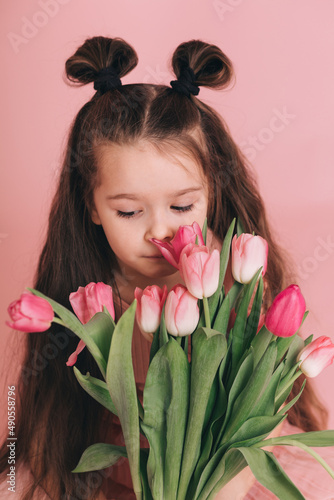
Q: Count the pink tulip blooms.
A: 9